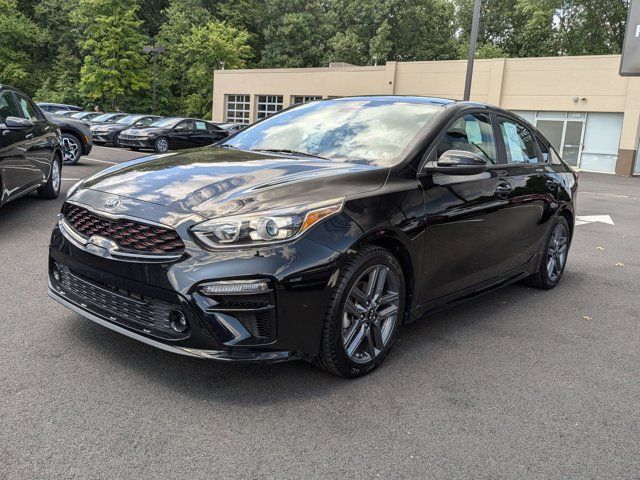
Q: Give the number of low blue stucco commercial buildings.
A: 0